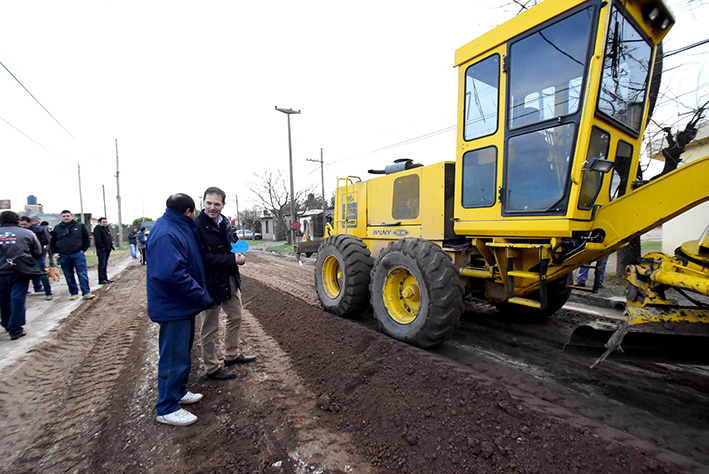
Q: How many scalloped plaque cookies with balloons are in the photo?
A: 0